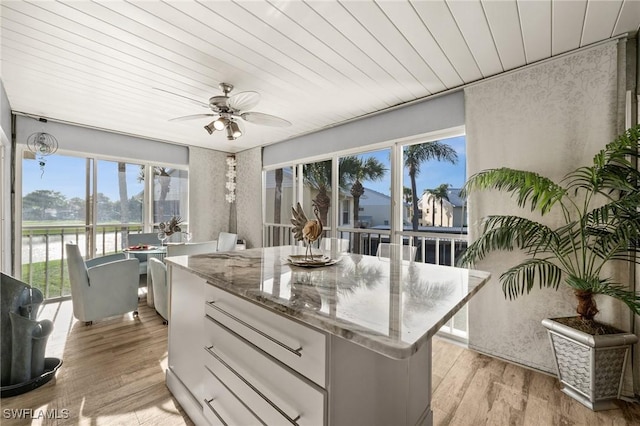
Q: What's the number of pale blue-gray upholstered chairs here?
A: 4